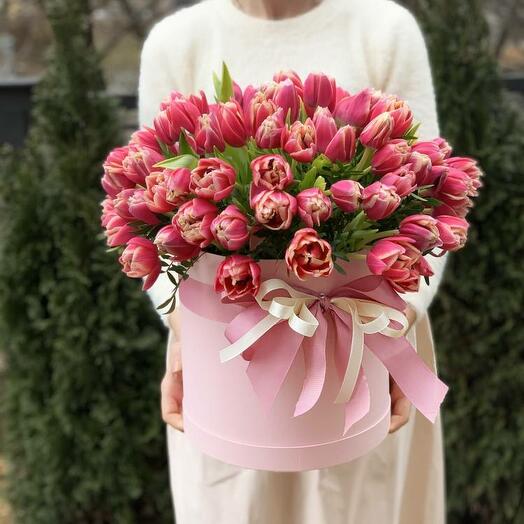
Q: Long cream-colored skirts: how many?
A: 1